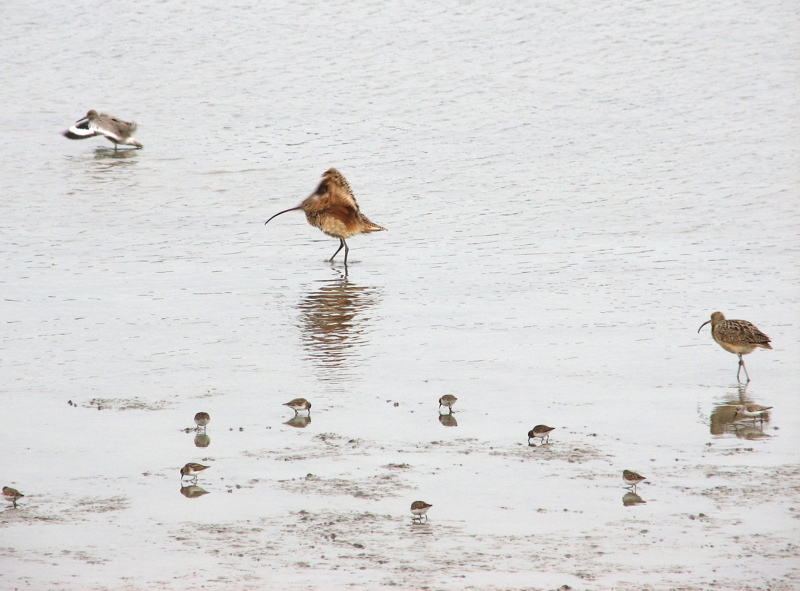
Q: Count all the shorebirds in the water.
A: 12